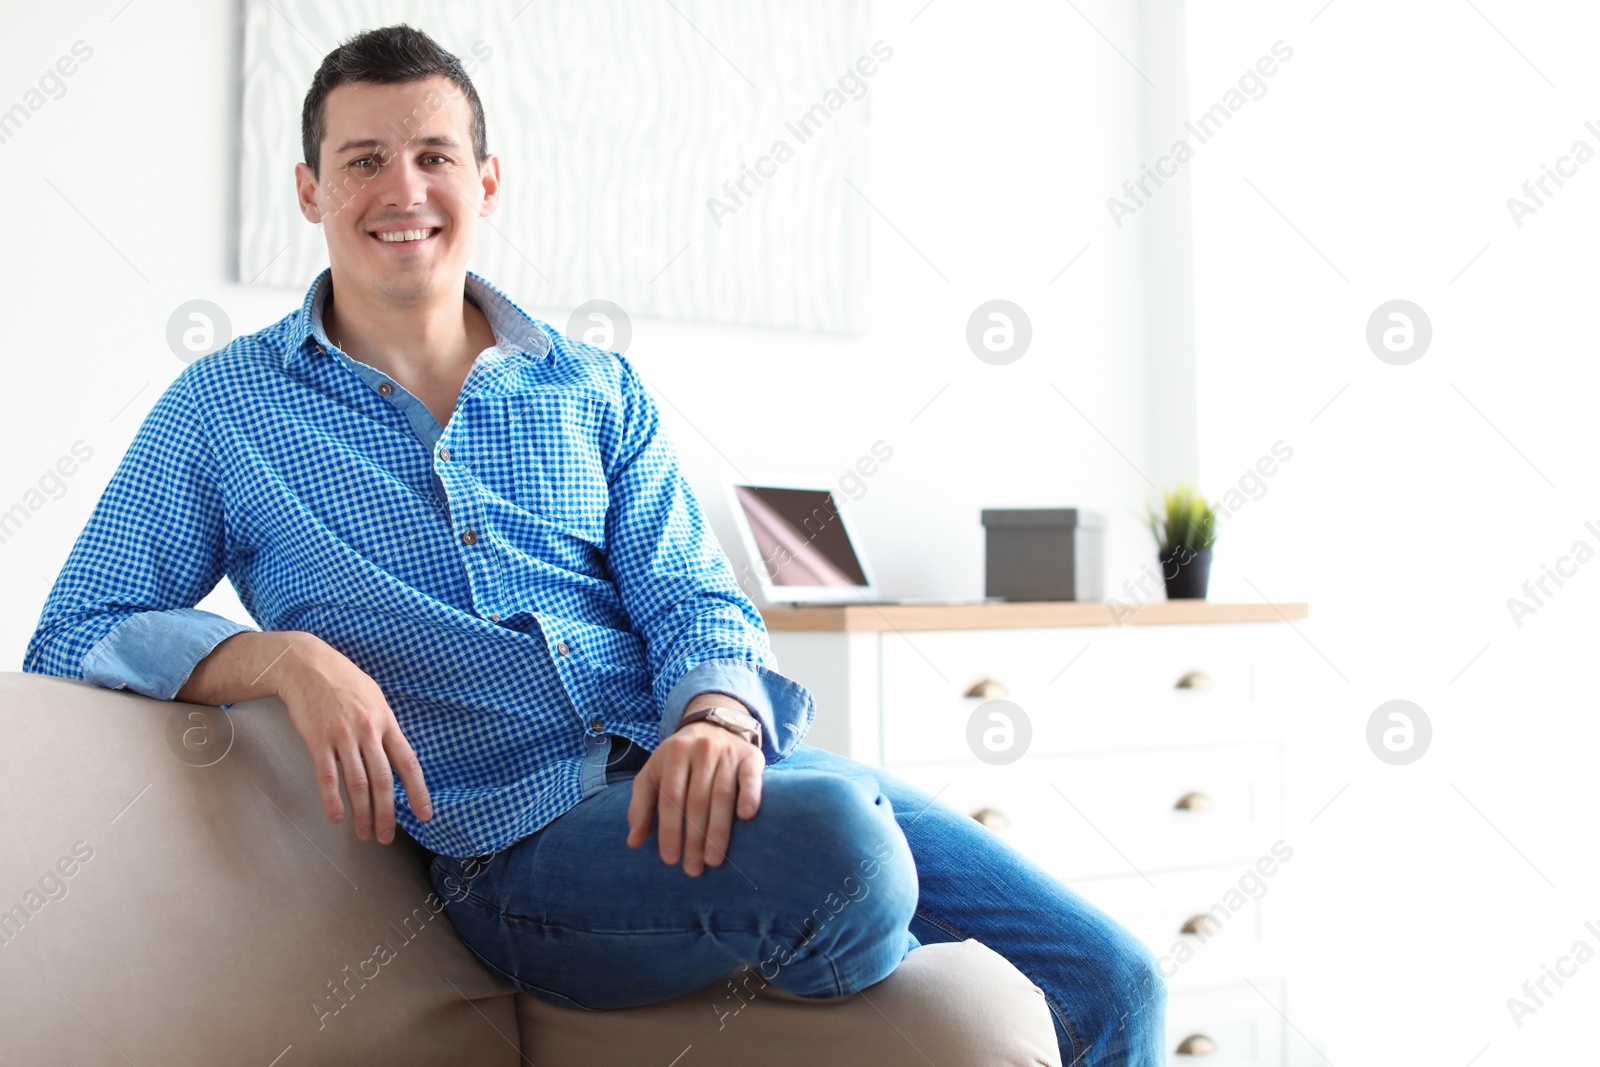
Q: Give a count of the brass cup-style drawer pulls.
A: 6